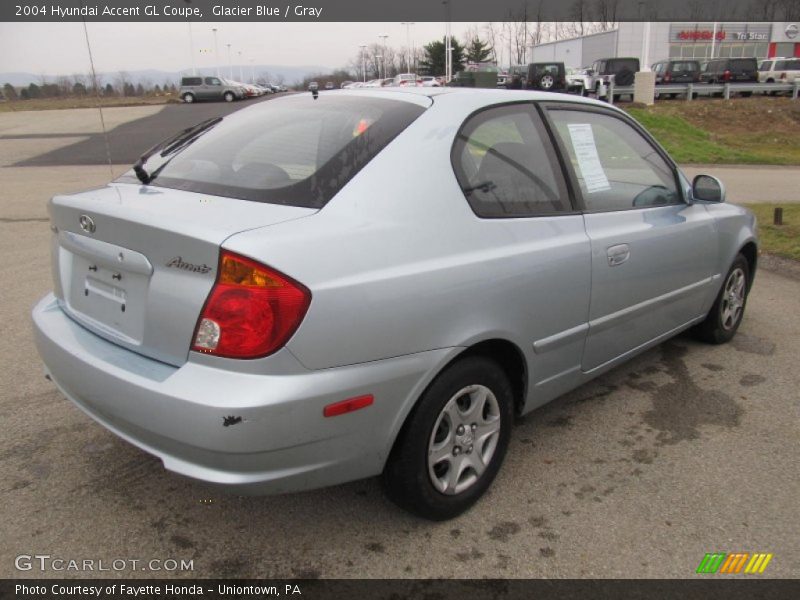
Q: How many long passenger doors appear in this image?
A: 1